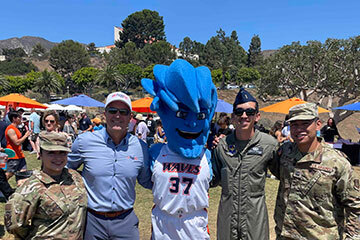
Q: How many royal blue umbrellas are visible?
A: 3